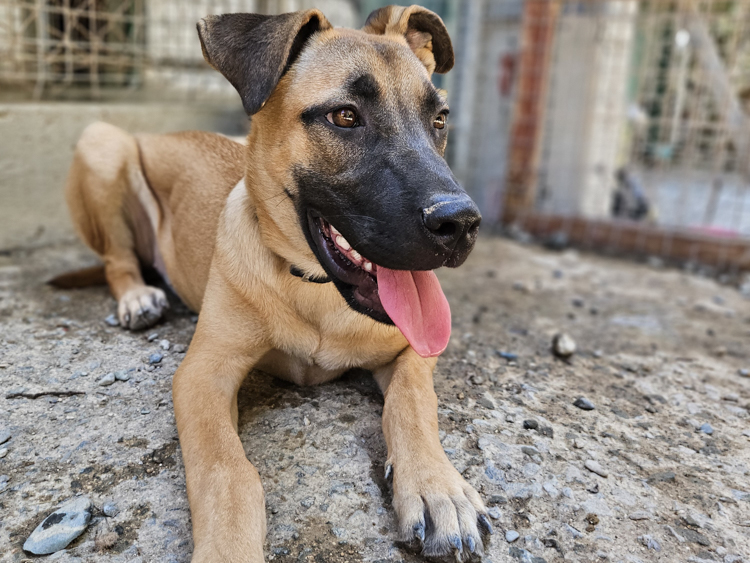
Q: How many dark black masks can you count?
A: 1